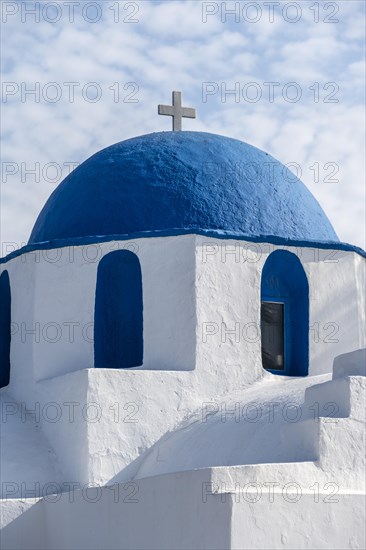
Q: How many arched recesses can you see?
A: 3